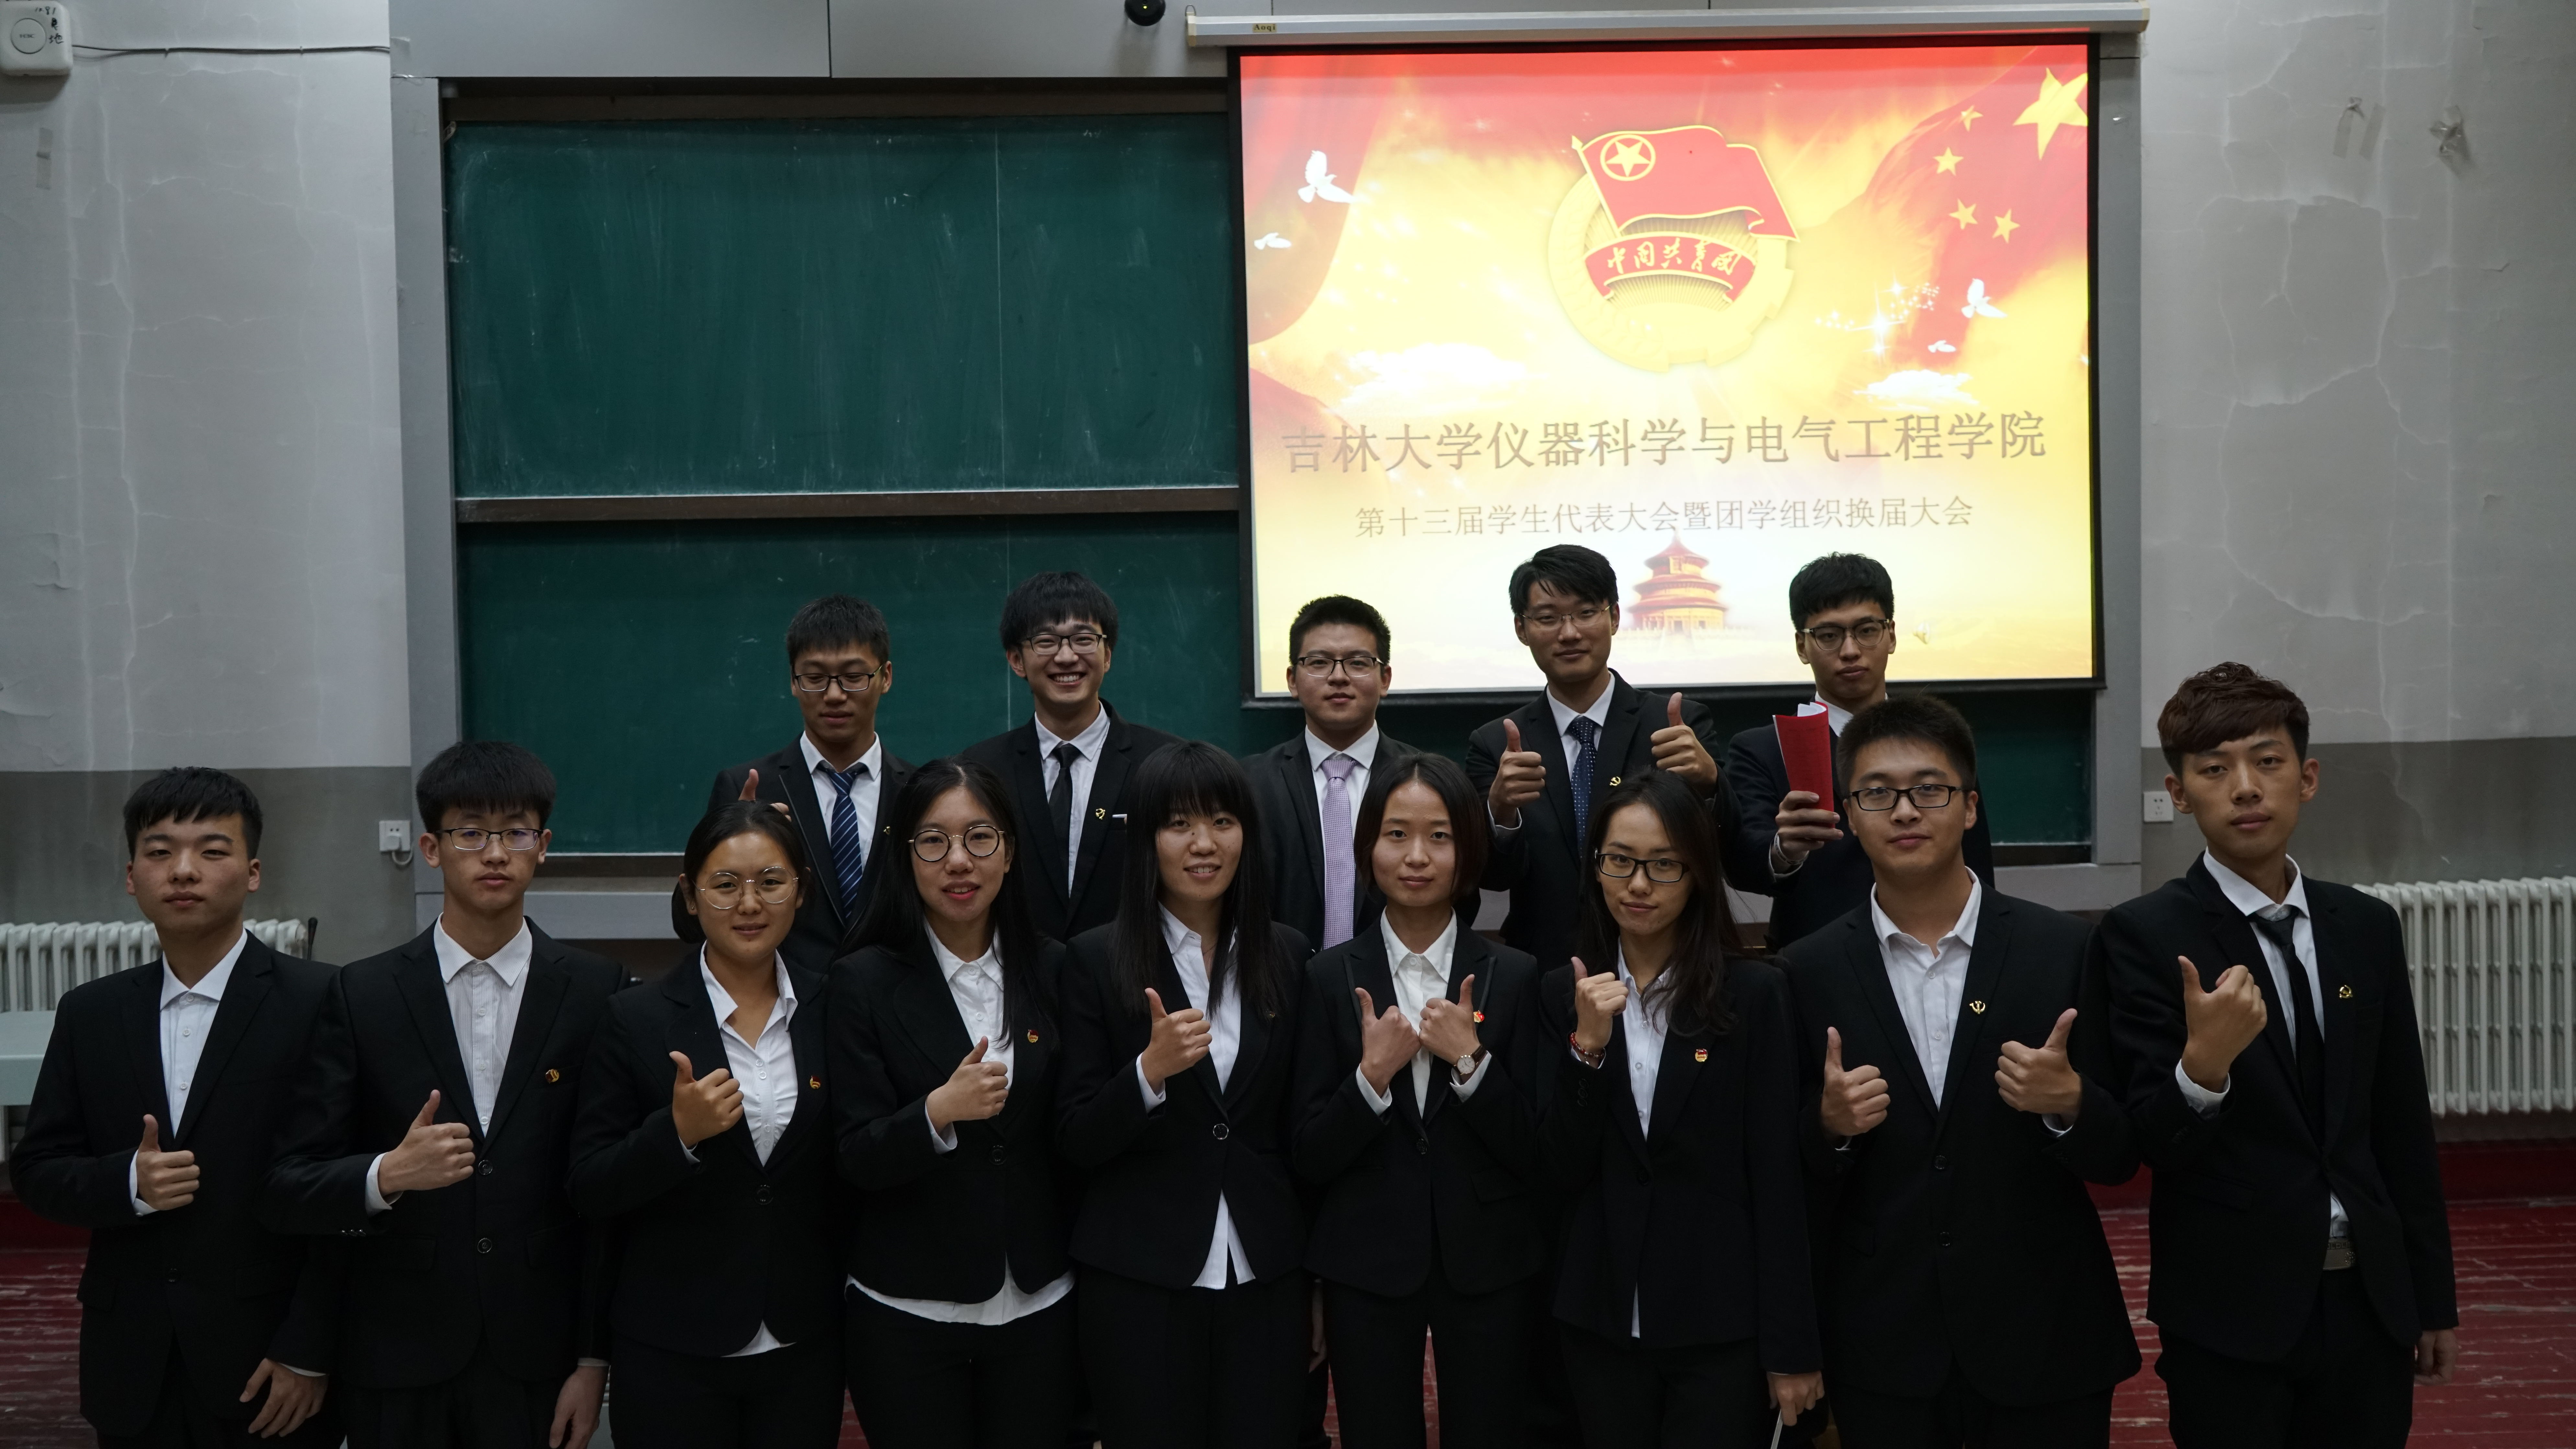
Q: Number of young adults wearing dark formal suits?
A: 14